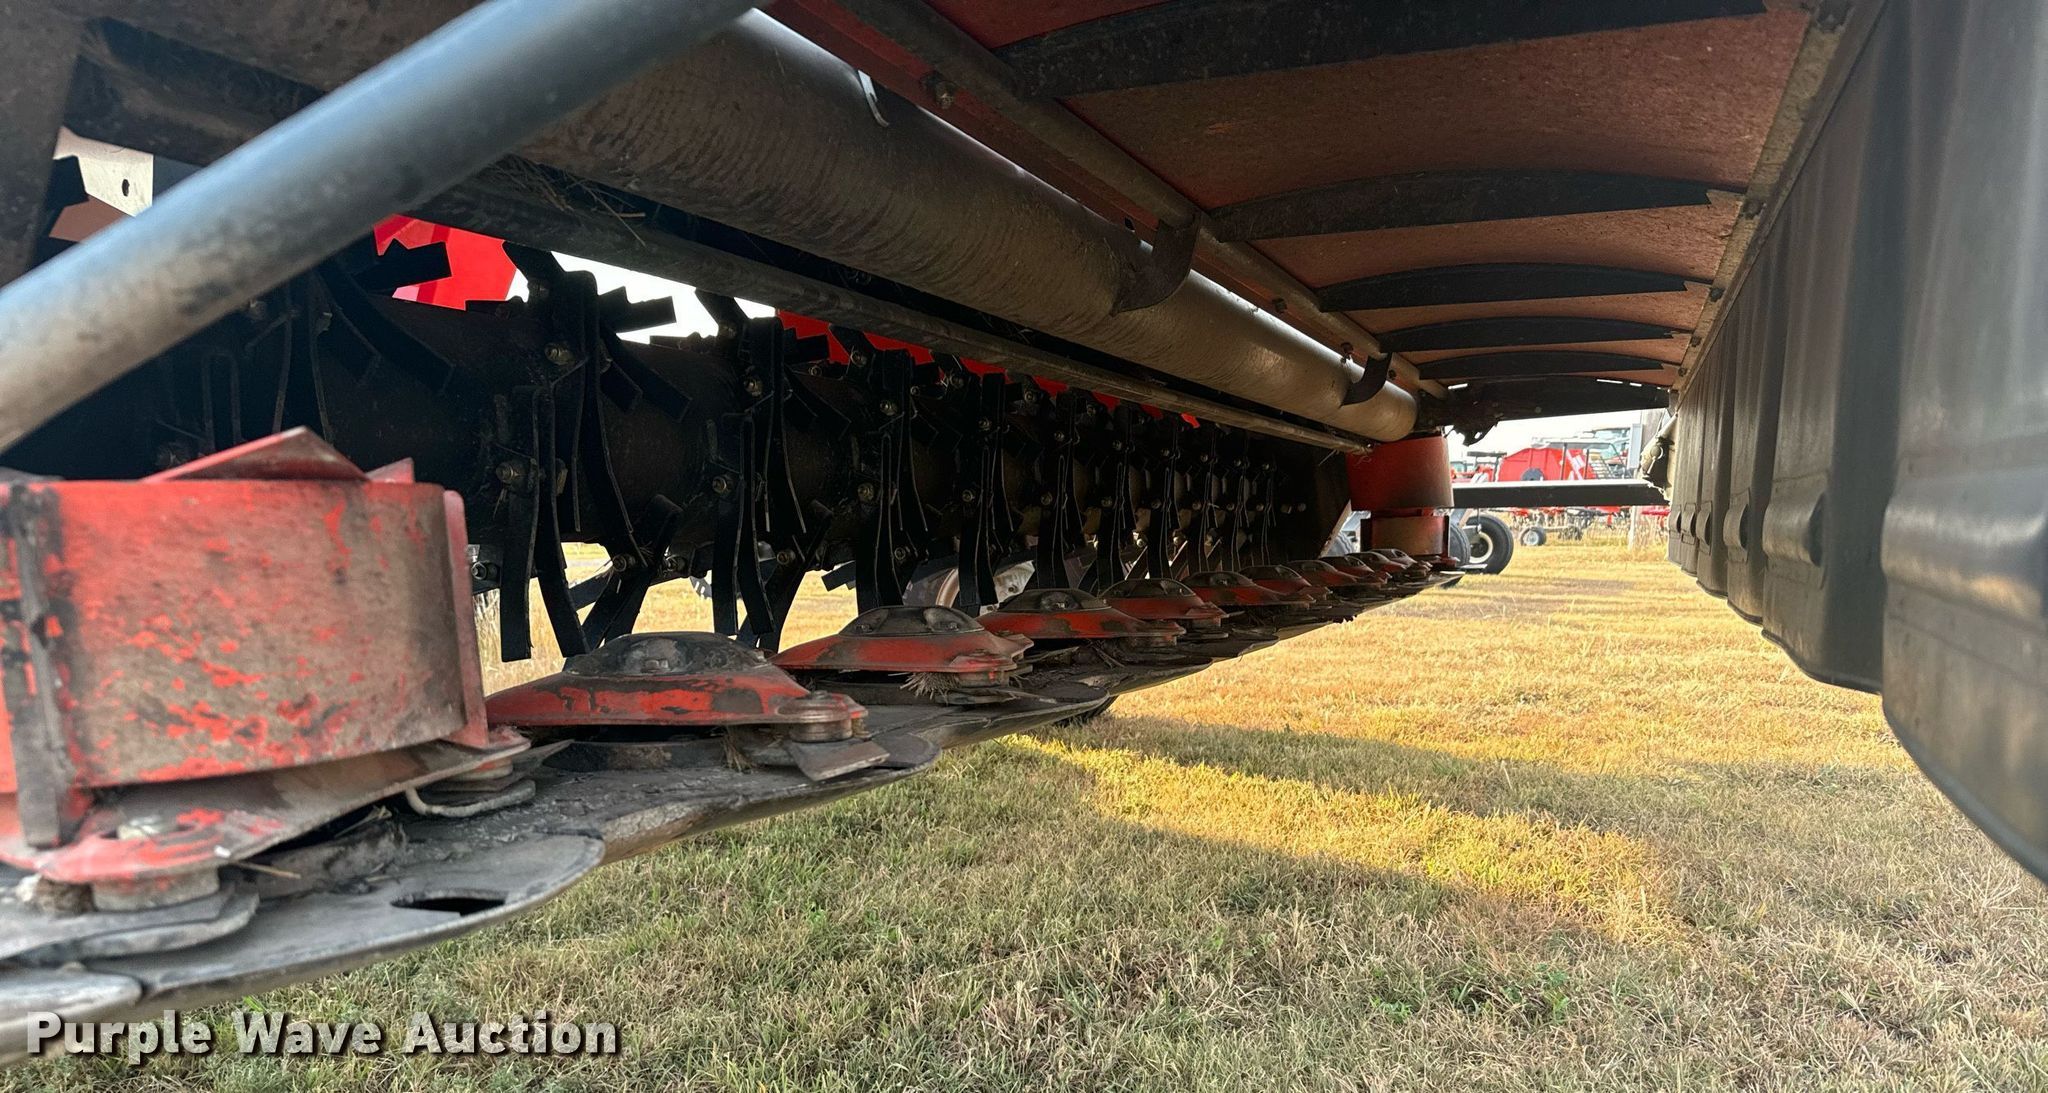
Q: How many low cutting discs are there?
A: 10